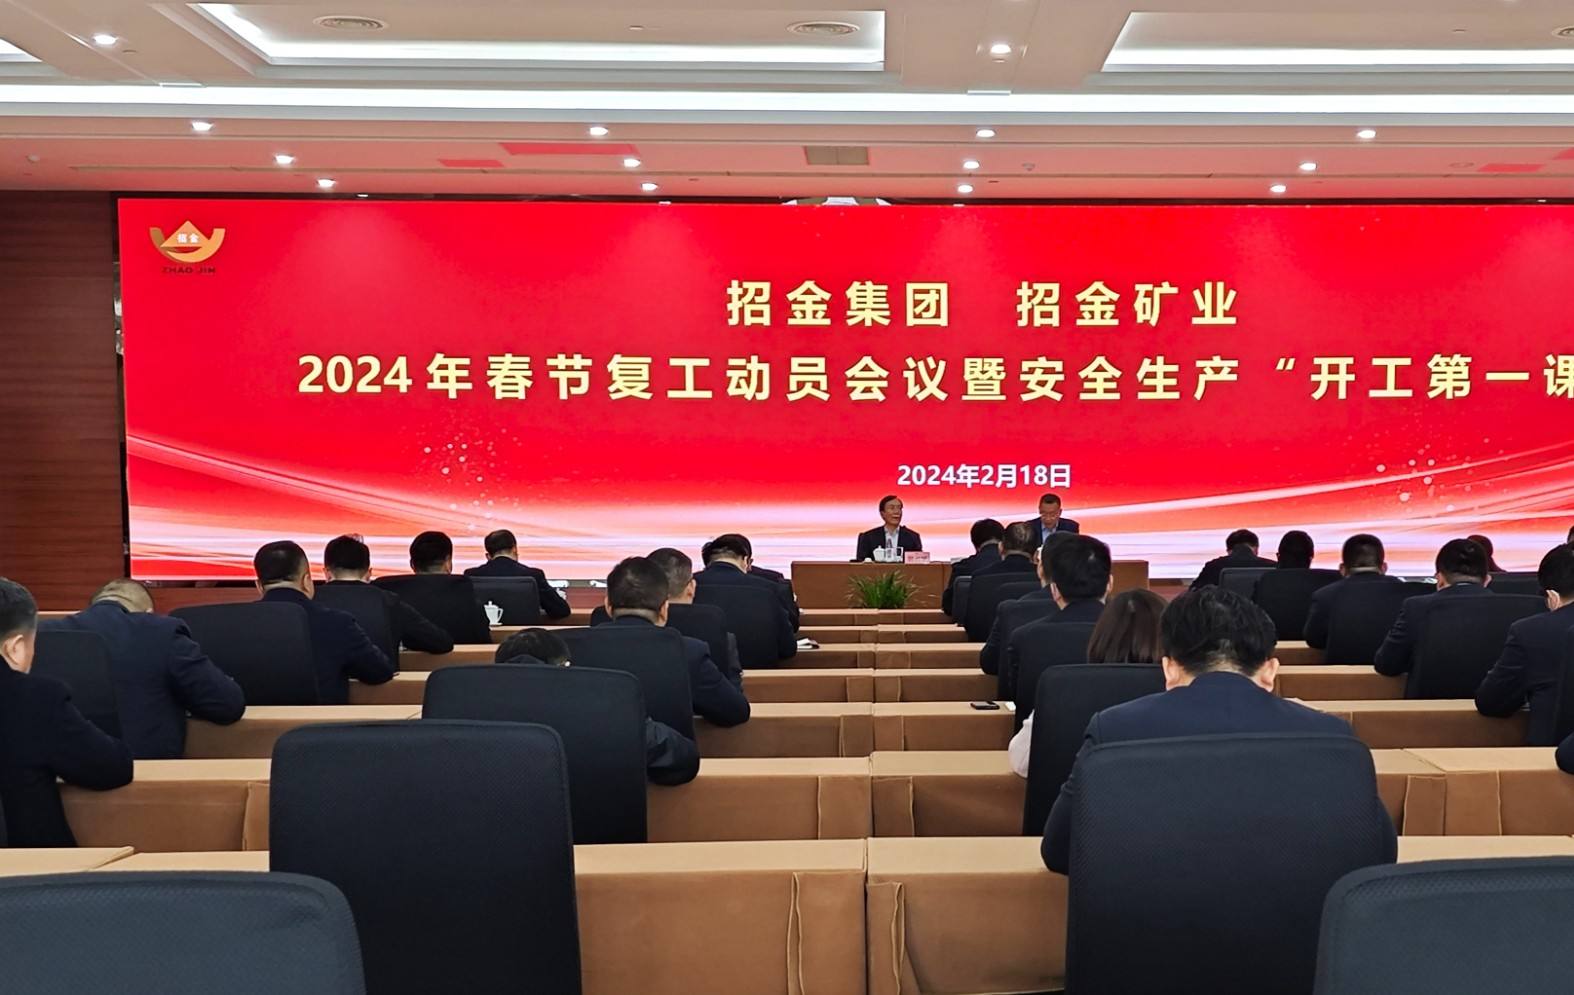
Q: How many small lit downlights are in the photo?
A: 14